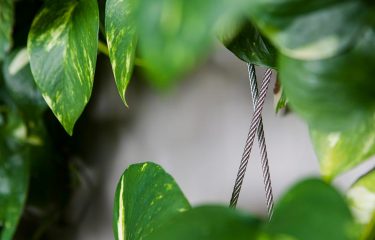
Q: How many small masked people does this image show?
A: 0